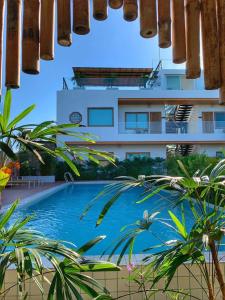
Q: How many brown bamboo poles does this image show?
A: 15